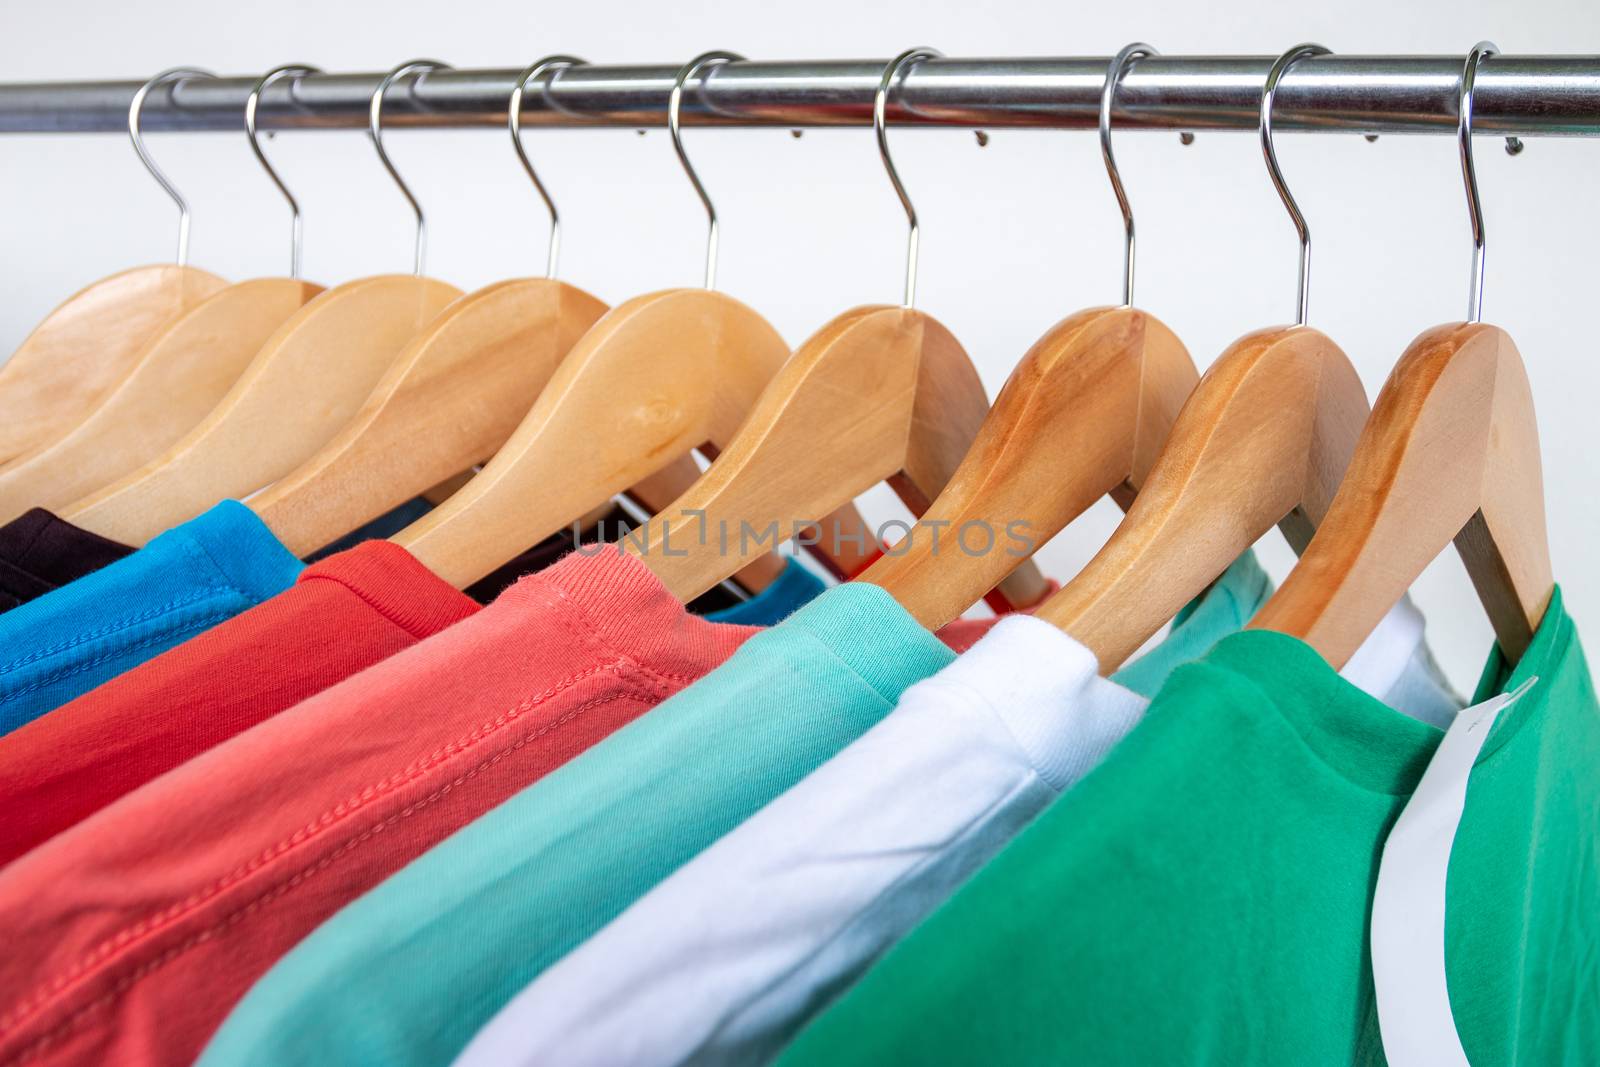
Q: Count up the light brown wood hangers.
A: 9